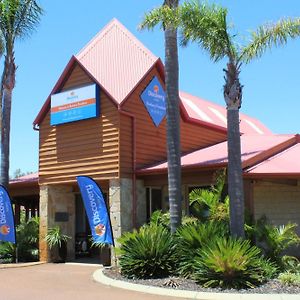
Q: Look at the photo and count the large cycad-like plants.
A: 3